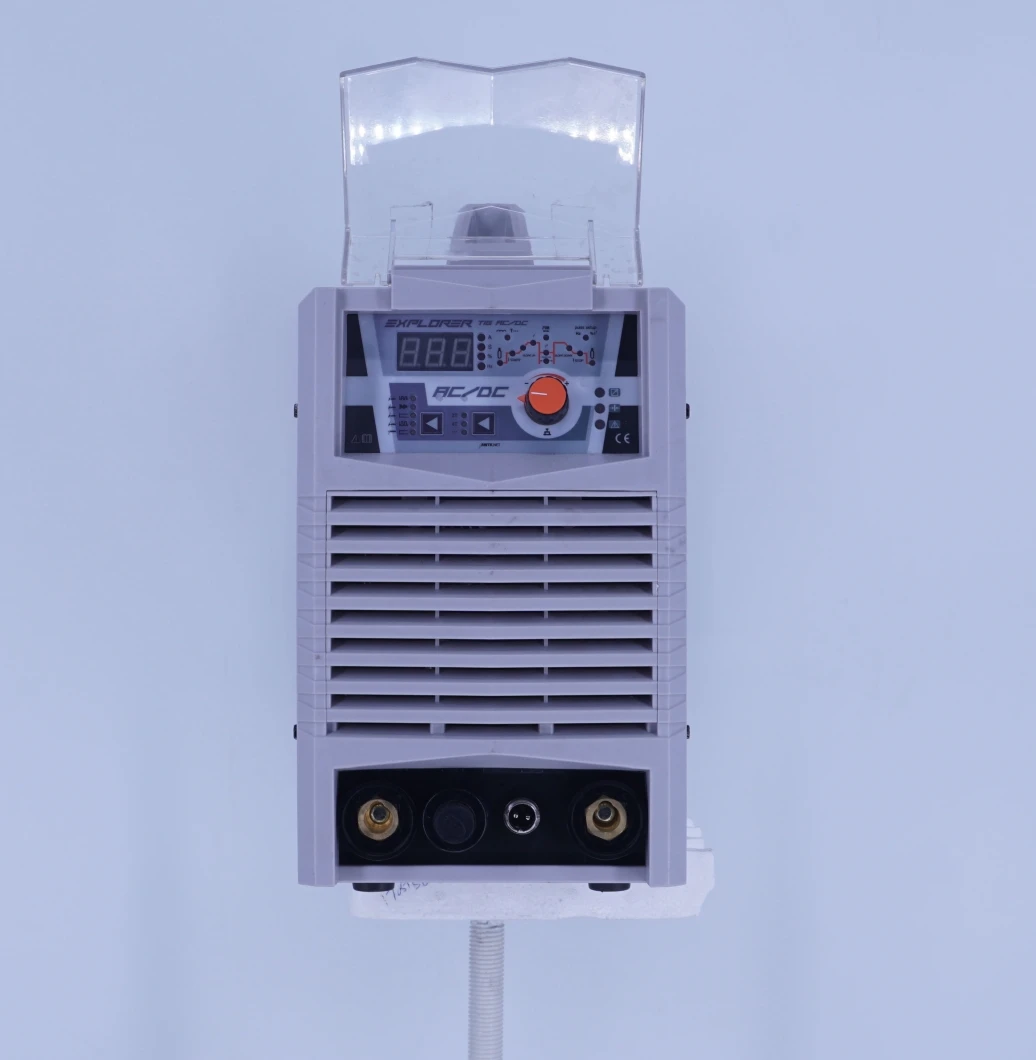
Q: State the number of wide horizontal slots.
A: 9